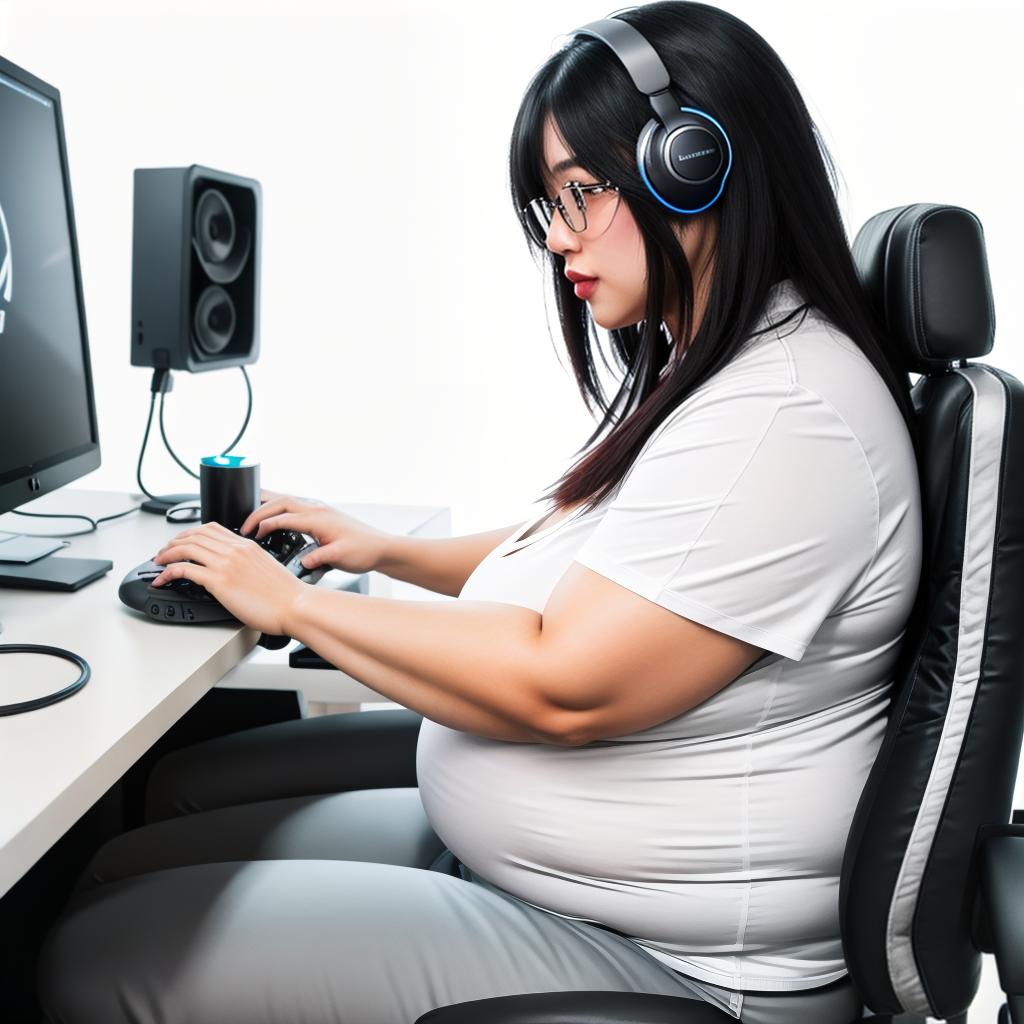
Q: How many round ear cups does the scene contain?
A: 1